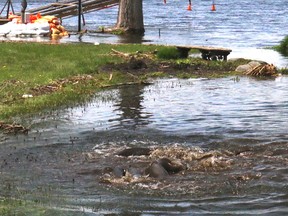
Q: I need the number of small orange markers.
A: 2